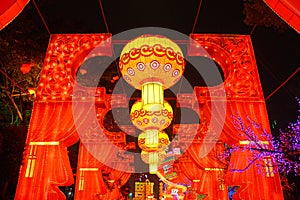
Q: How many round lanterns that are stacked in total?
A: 4